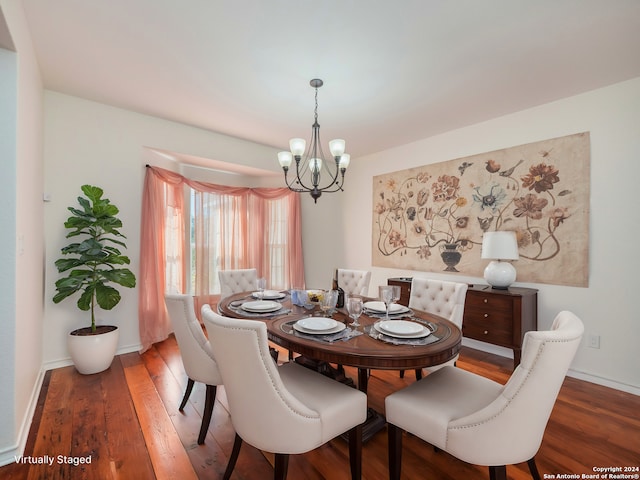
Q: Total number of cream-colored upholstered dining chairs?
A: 6